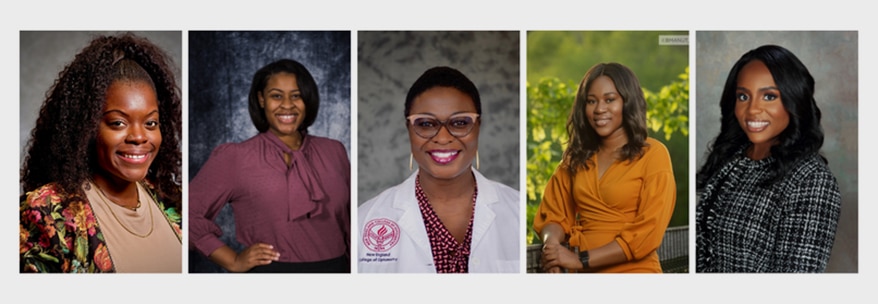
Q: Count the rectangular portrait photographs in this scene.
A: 5